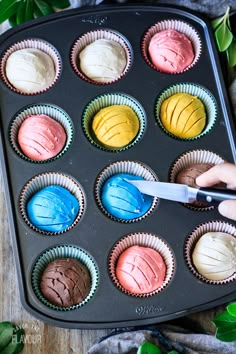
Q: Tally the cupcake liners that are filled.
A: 12